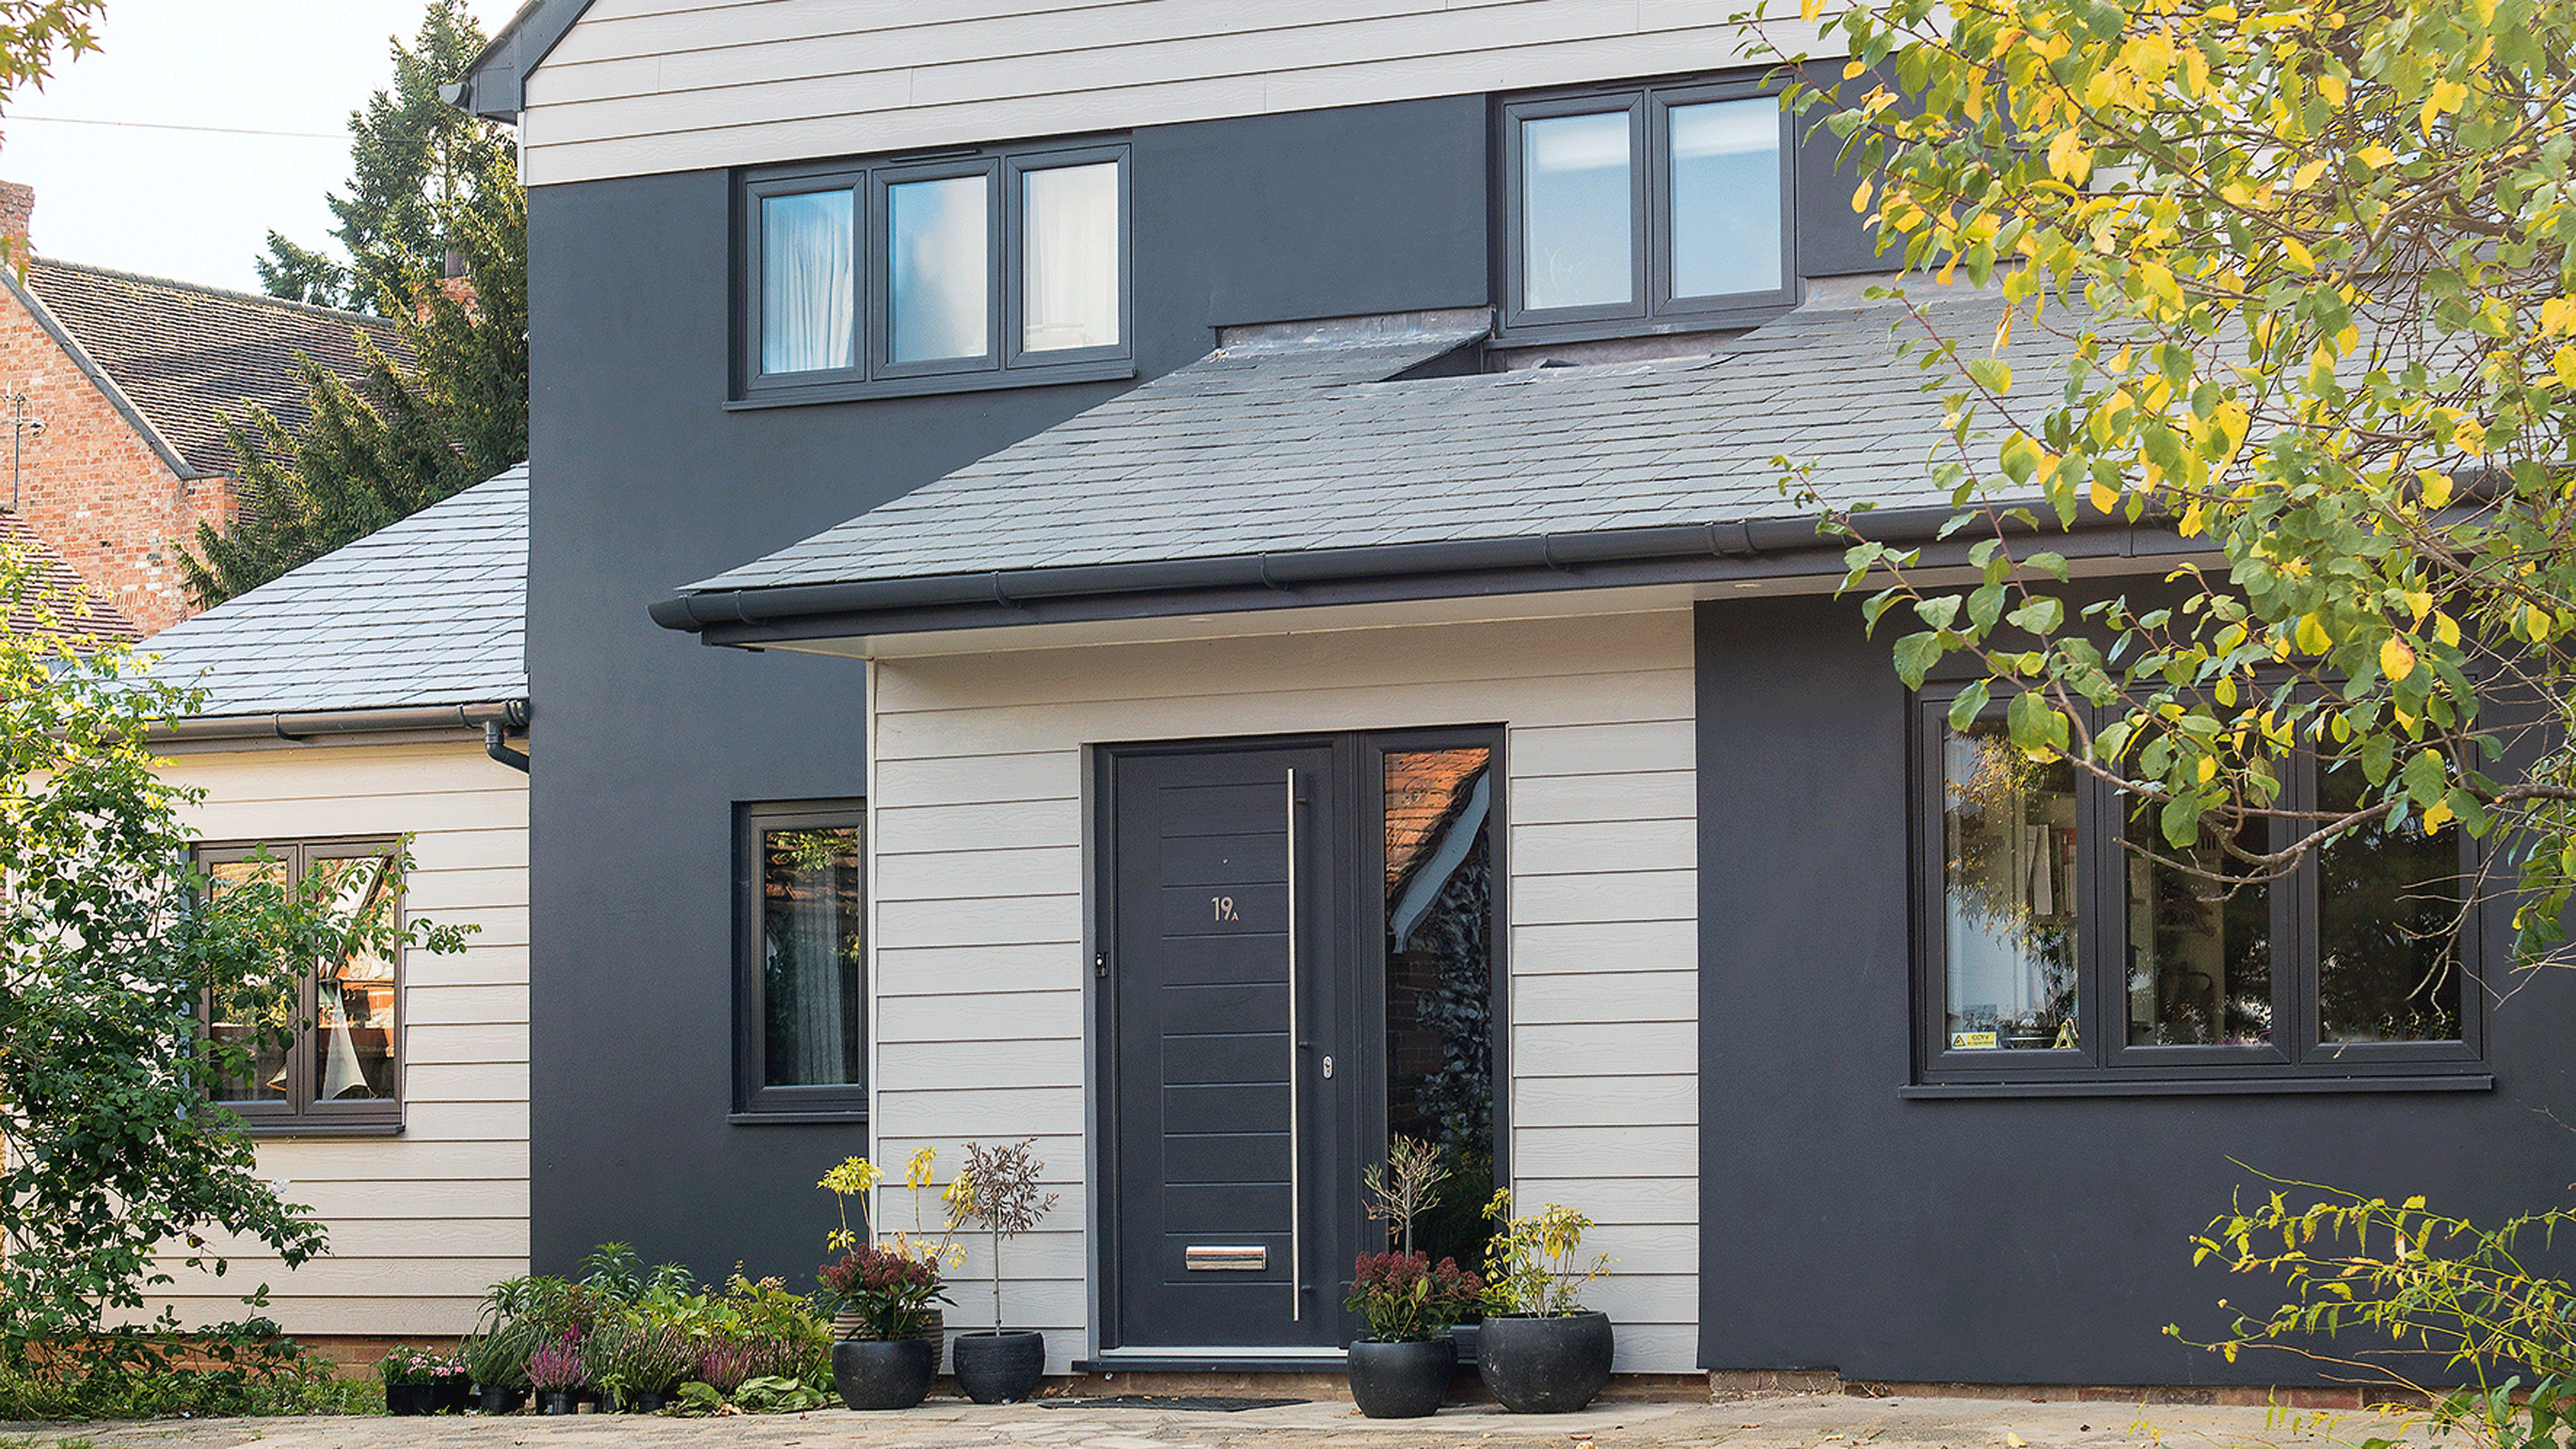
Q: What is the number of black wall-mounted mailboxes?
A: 0